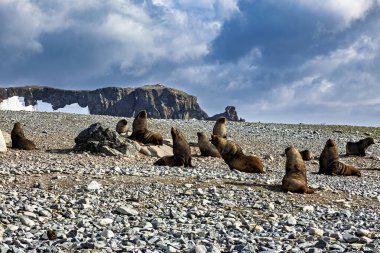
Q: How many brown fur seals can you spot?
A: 11